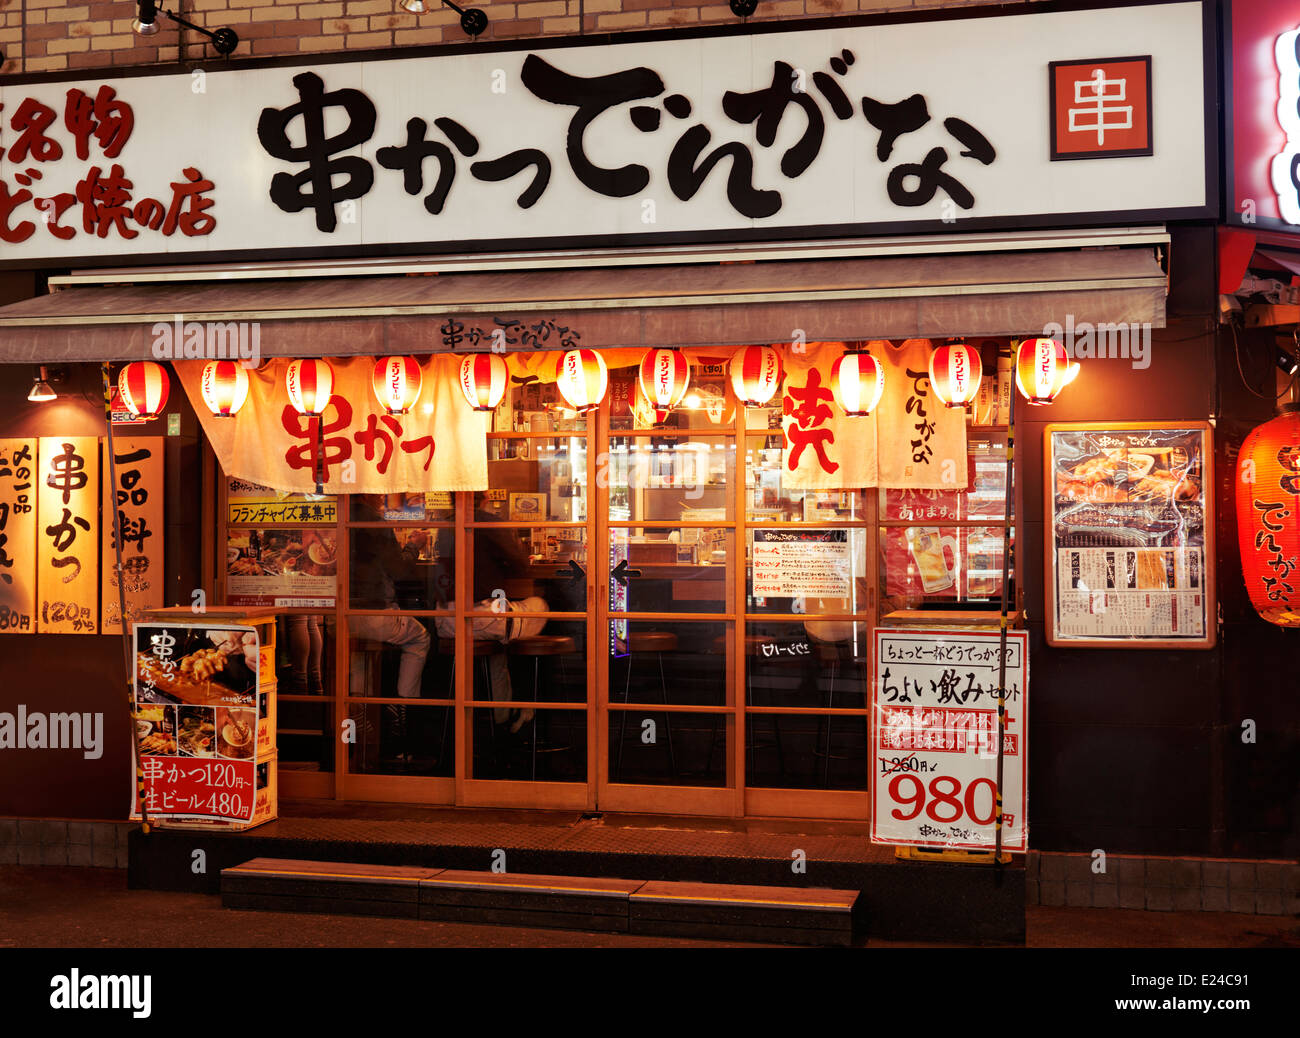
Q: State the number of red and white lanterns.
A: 11